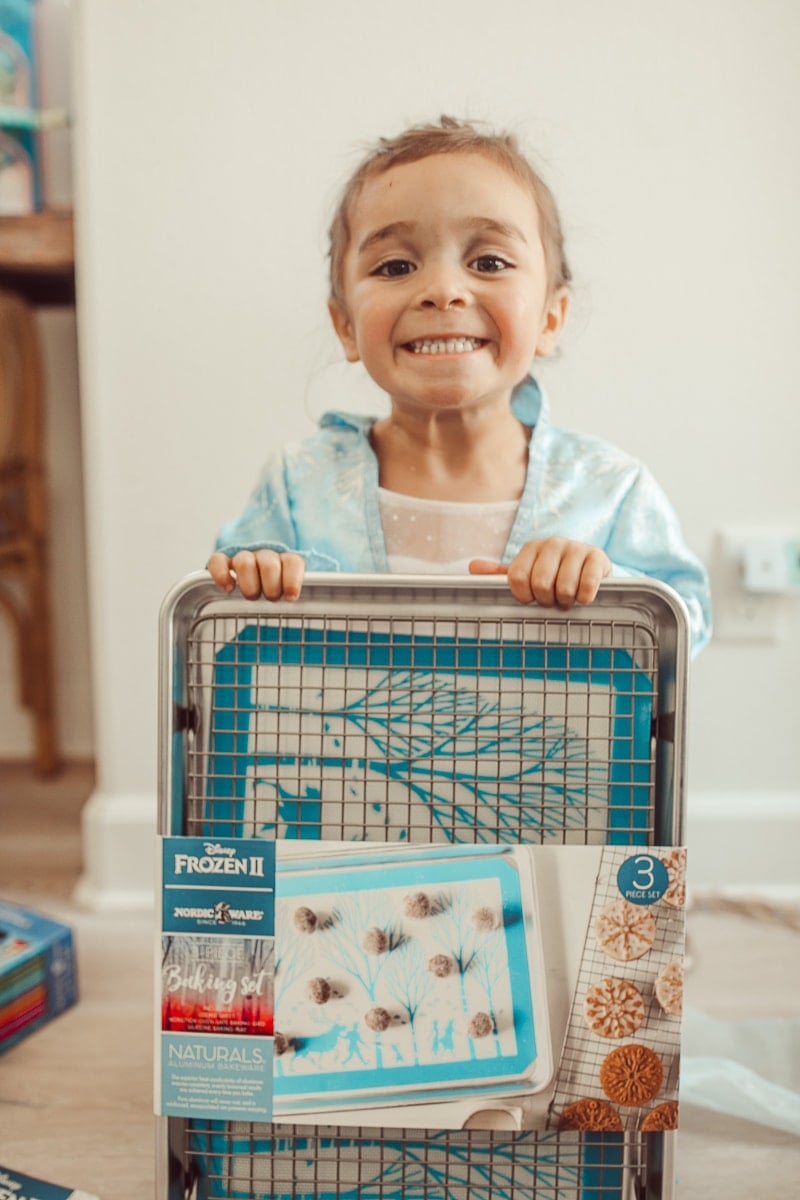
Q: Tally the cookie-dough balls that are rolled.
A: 9